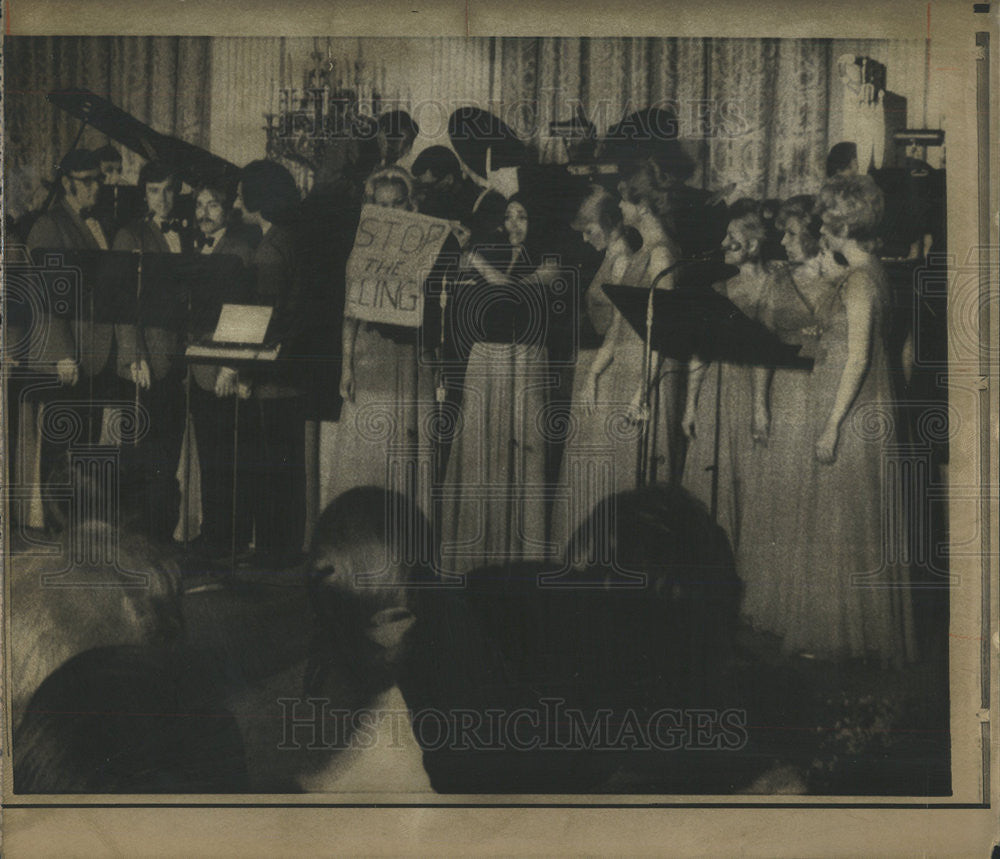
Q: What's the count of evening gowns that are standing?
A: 7